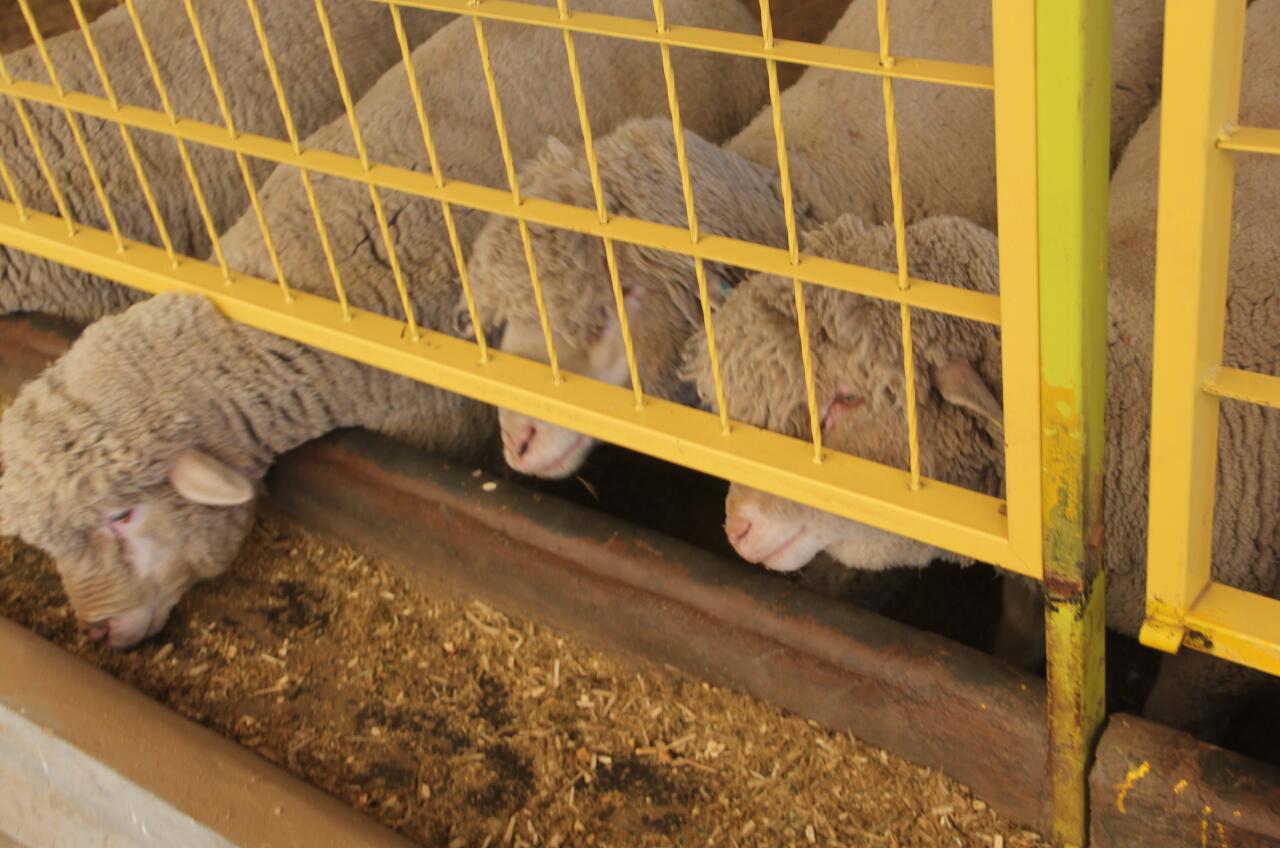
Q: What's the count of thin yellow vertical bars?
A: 14